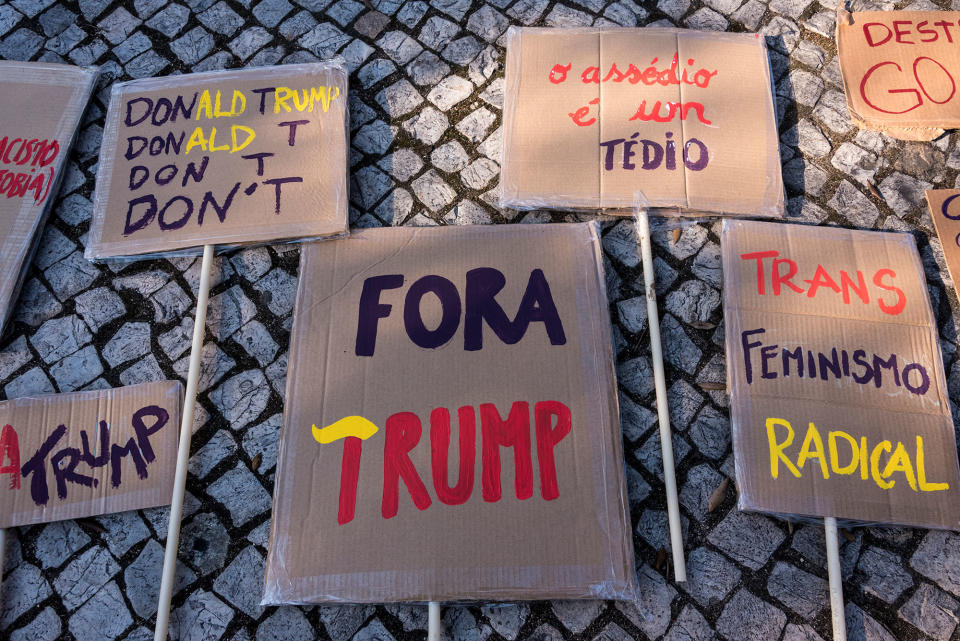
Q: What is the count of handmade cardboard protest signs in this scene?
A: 8